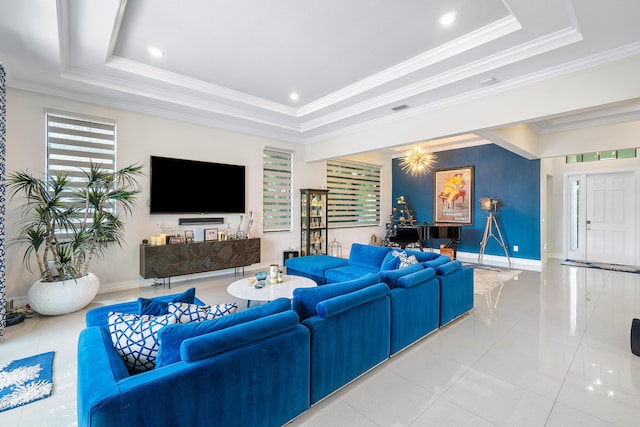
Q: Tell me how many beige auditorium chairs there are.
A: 0